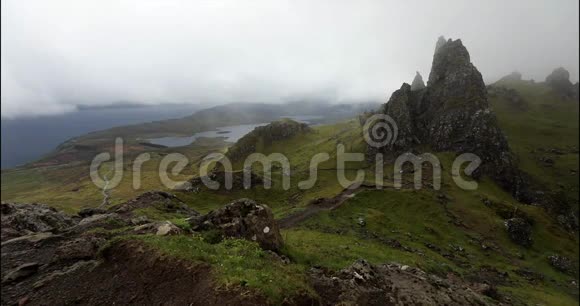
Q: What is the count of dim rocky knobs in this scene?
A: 2